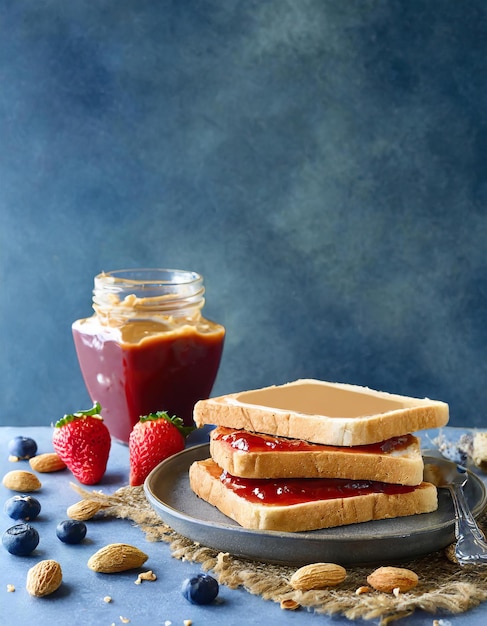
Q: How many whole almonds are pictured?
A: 7